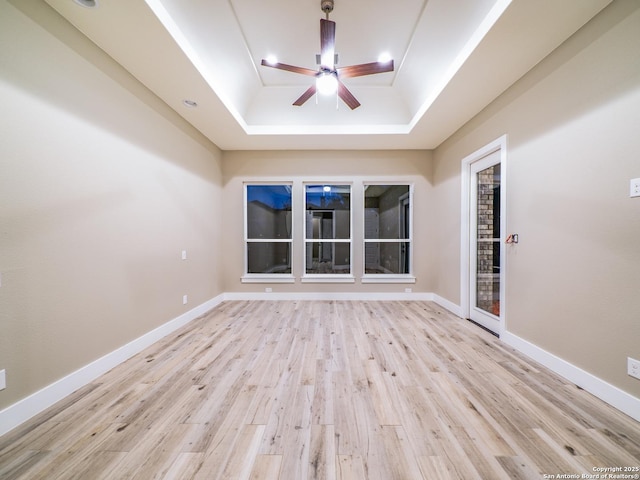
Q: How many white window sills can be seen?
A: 3